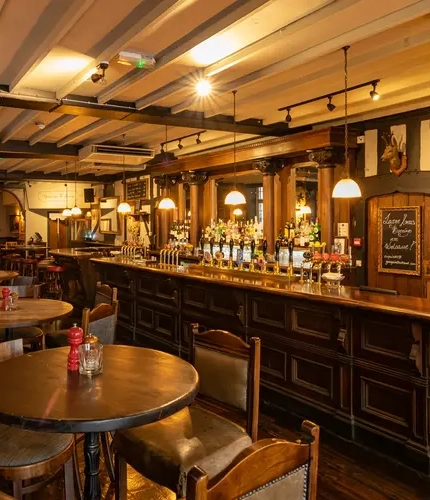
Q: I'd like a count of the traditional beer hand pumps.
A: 9